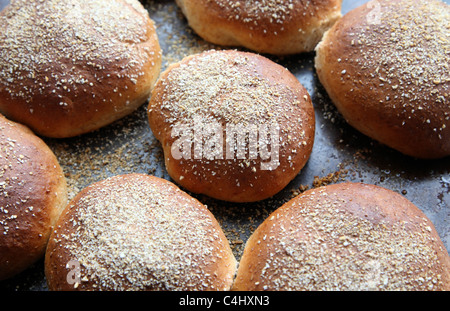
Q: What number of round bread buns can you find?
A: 7